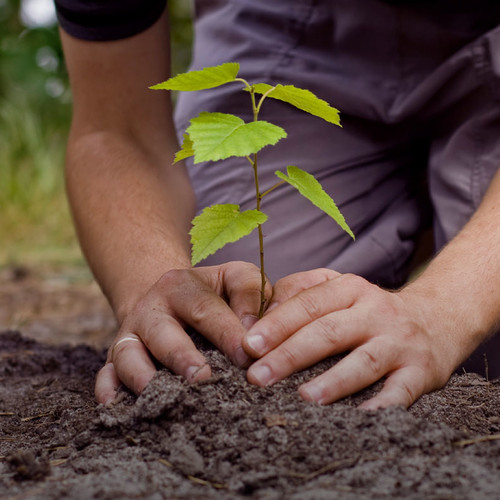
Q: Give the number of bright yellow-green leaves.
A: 6